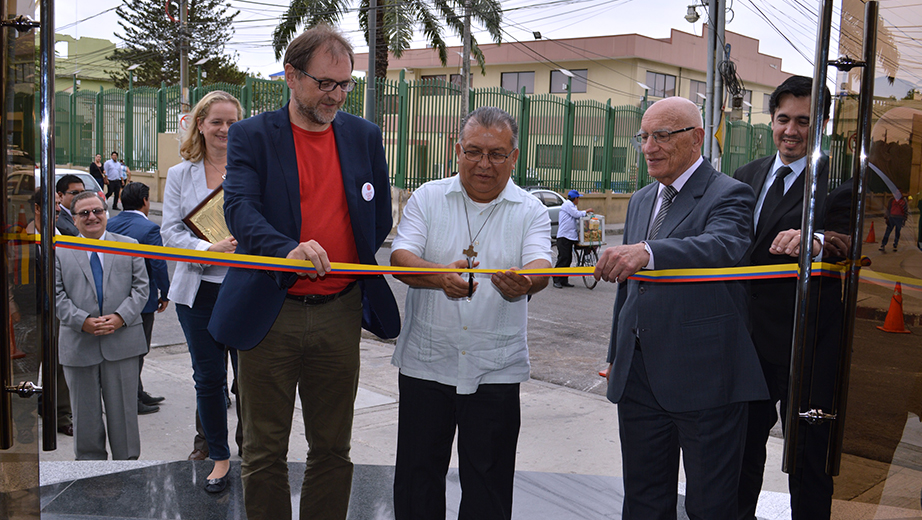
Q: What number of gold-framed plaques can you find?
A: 1